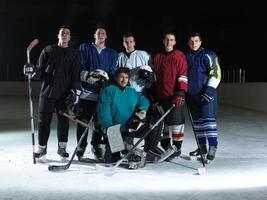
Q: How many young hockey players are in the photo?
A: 6